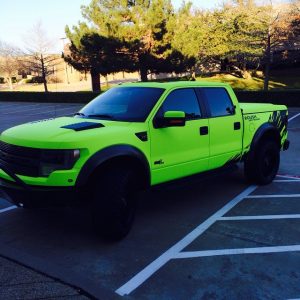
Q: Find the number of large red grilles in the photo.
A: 0